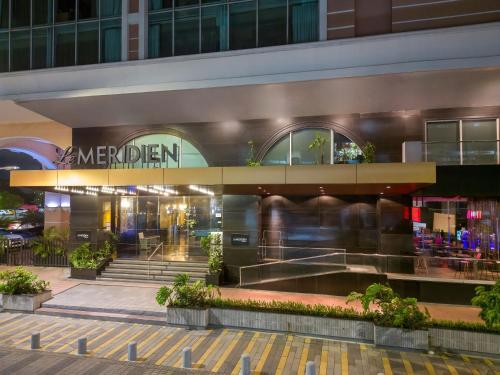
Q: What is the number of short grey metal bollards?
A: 6